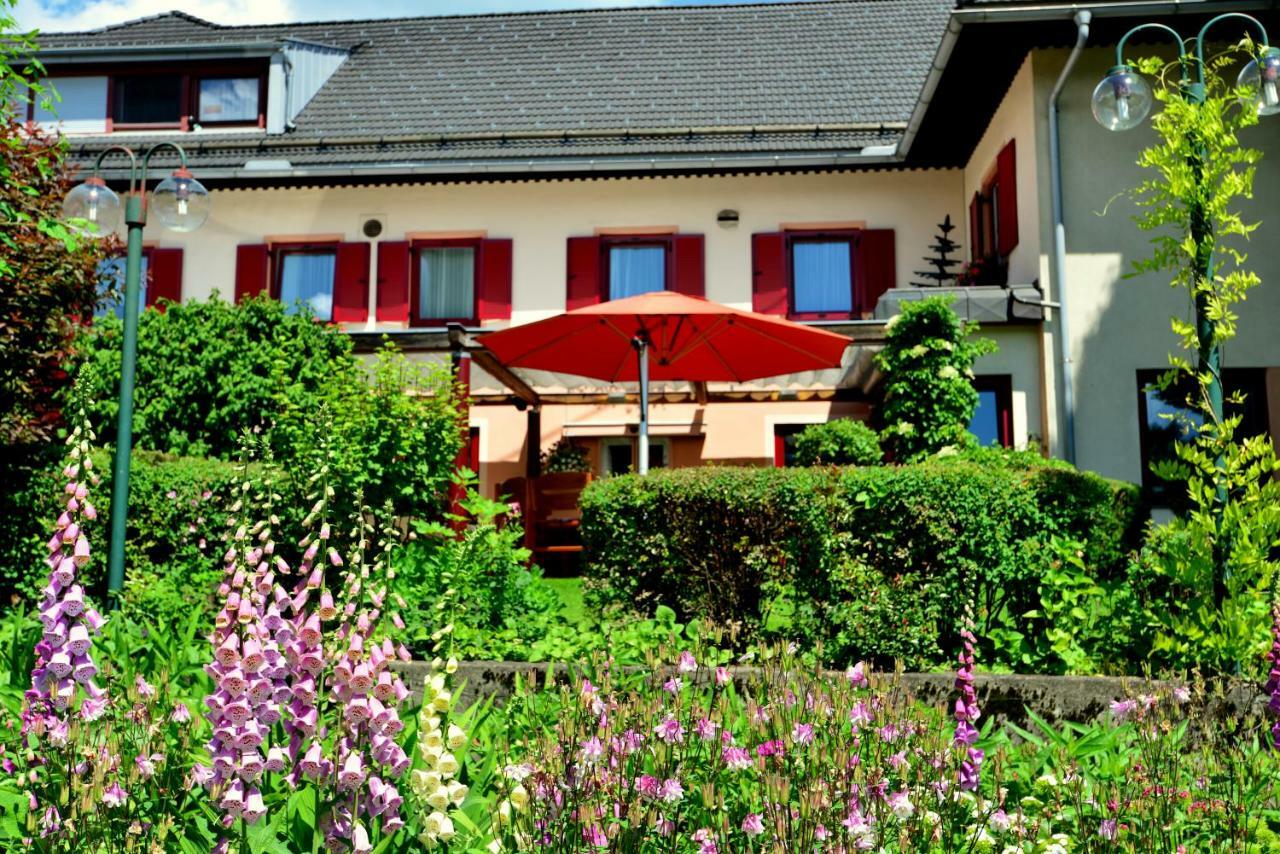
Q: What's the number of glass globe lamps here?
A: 4